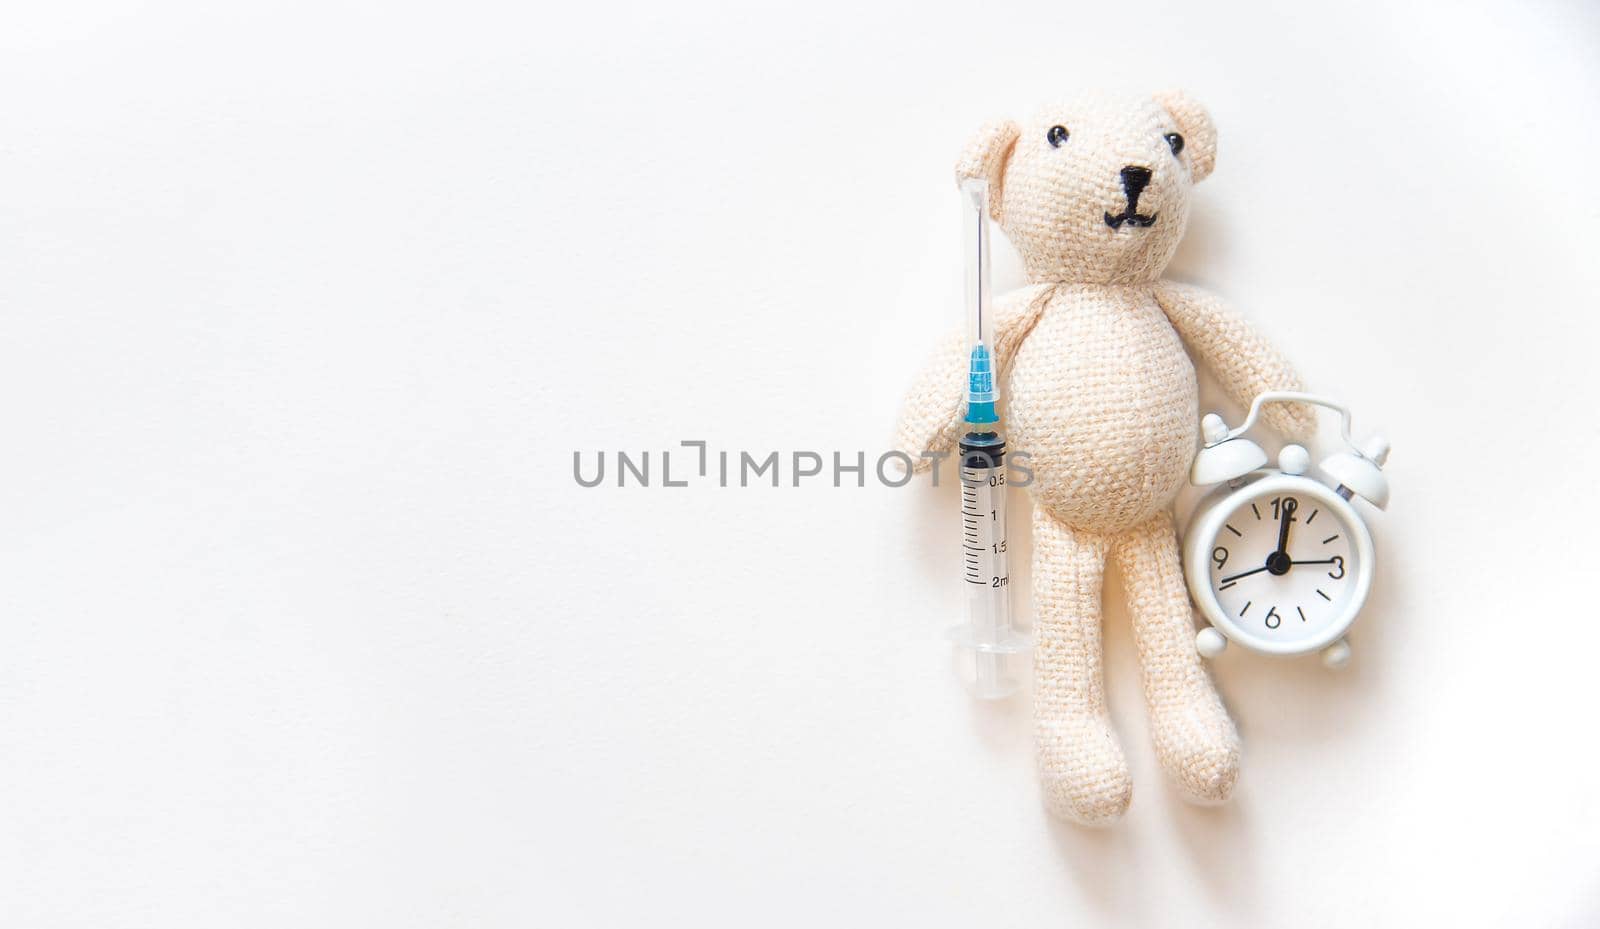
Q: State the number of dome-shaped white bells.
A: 2